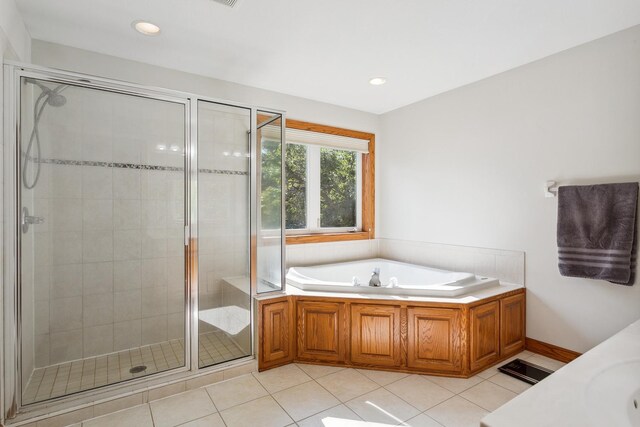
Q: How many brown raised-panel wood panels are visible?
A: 6